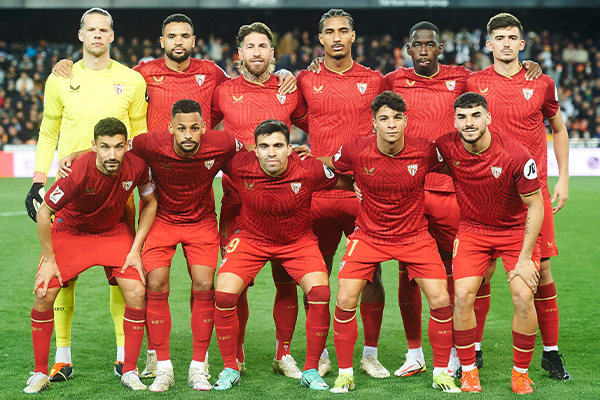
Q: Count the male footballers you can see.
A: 11